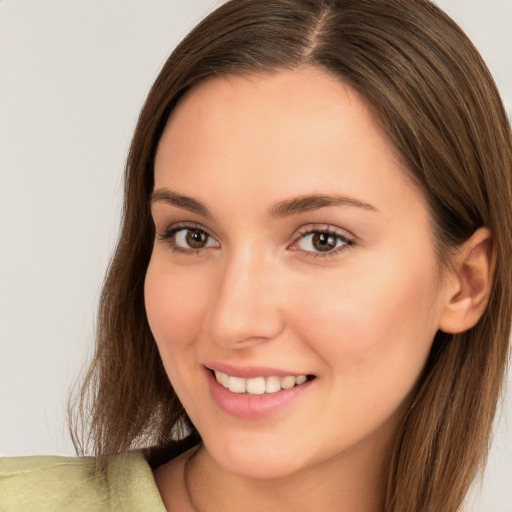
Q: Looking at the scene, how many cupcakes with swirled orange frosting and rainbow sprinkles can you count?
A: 0